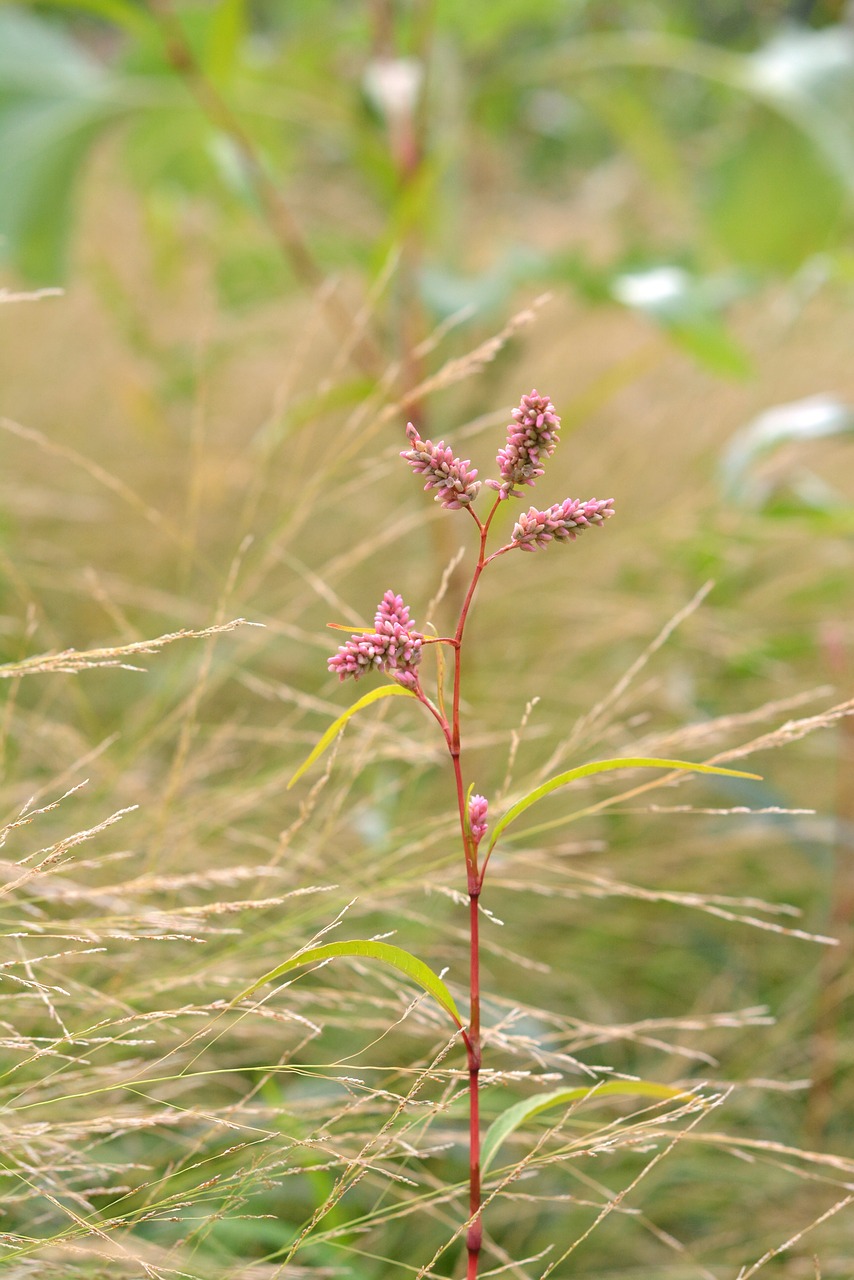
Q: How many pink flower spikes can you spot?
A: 6